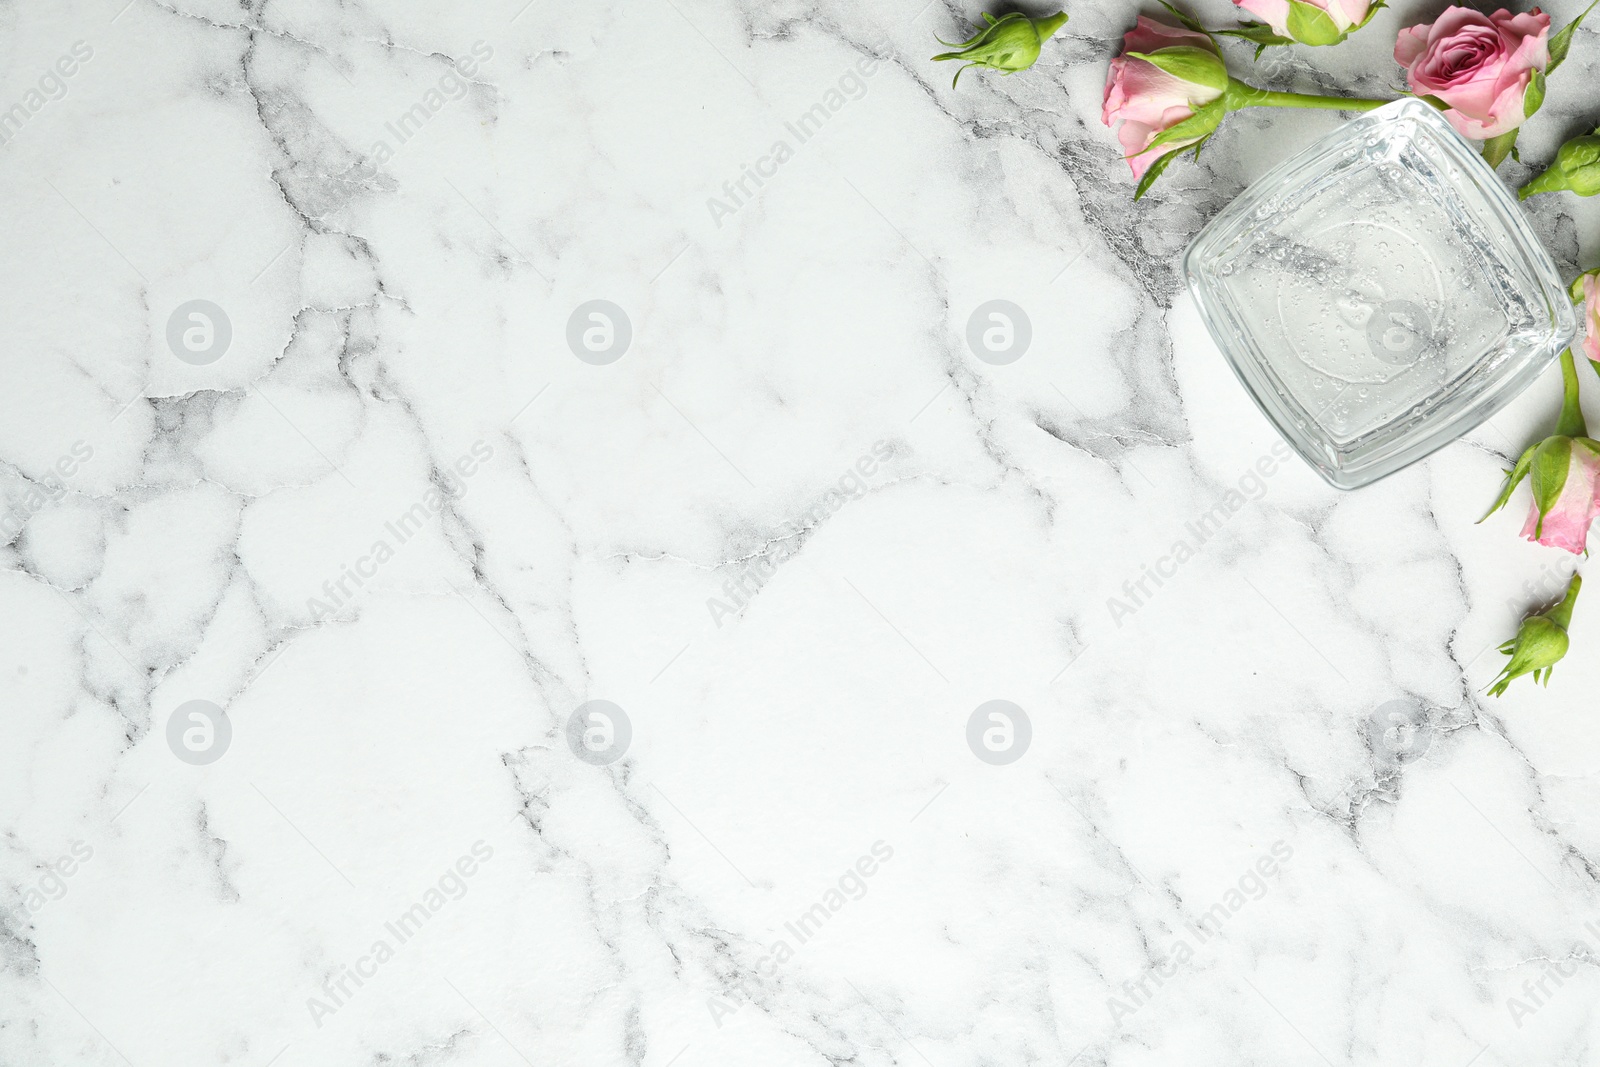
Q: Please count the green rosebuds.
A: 3